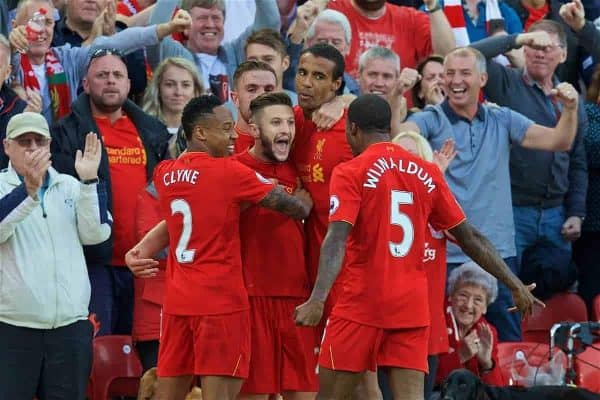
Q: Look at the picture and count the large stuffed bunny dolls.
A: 0